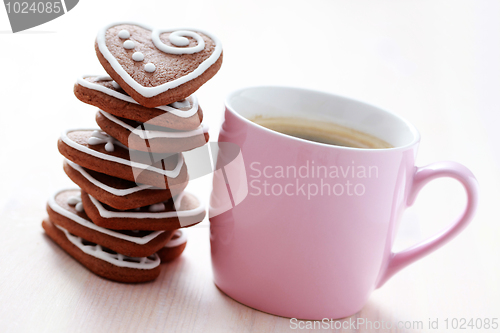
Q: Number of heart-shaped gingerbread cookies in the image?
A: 8